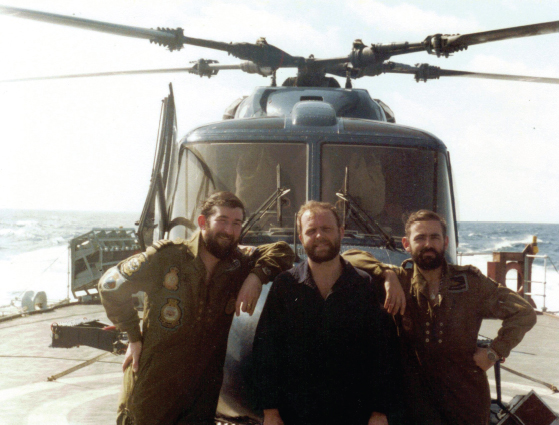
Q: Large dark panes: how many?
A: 2